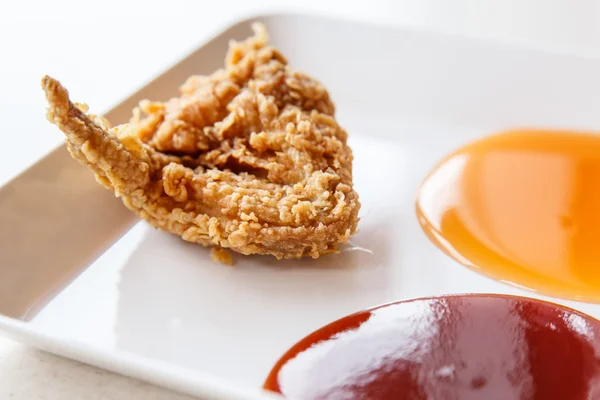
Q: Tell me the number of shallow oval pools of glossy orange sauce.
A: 1